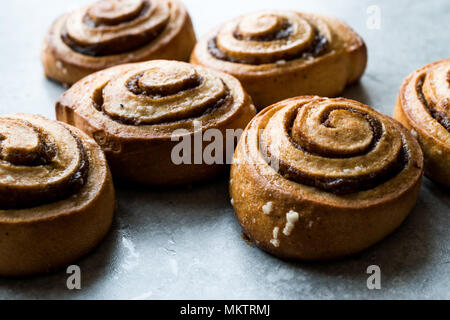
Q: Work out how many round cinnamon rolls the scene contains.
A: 6